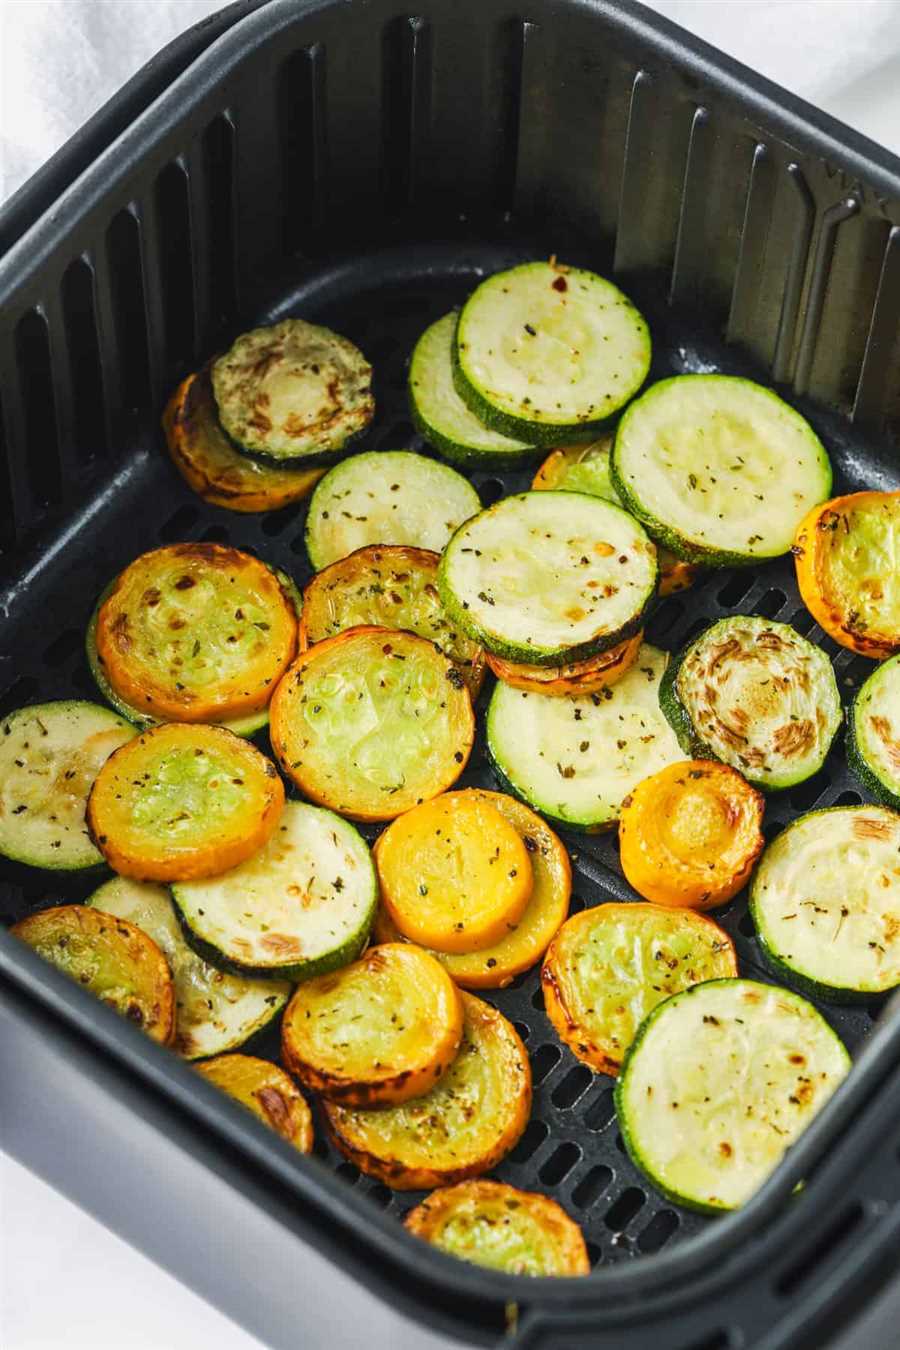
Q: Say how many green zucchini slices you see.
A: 15